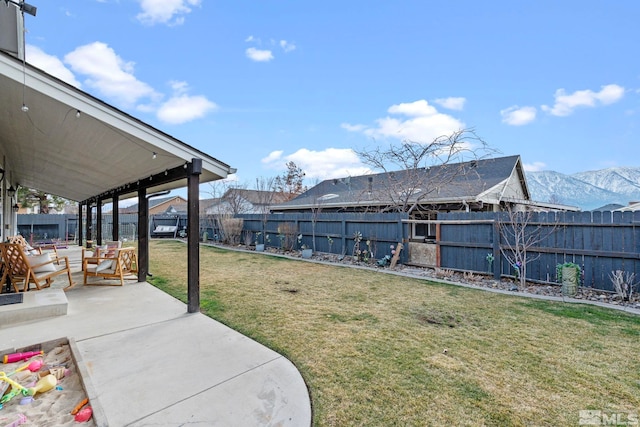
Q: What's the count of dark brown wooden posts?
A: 6